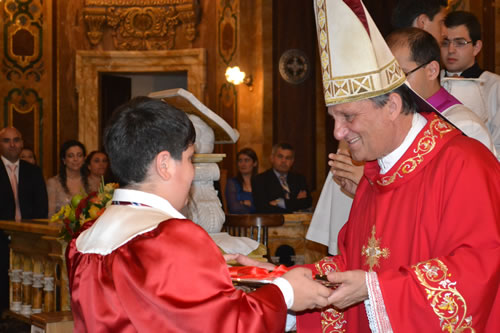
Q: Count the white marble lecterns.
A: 1